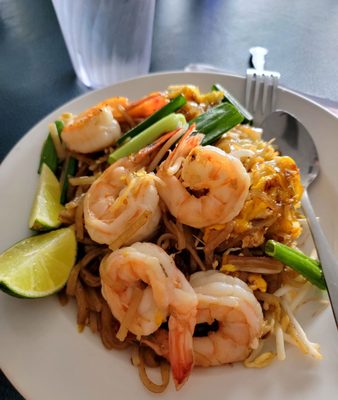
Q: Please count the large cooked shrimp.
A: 5